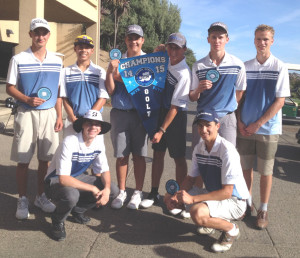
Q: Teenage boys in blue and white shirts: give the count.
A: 8